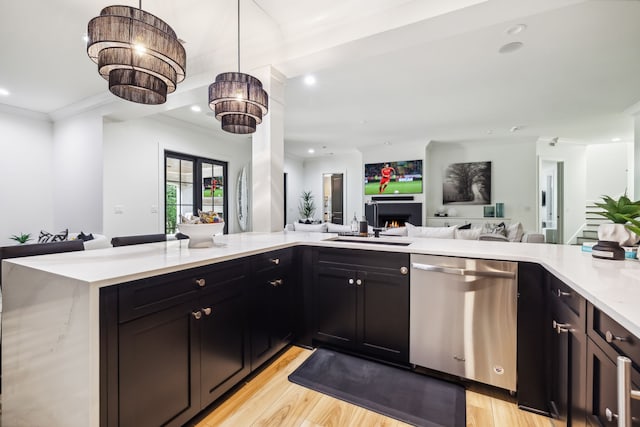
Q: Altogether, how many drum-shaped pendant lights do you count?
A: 2